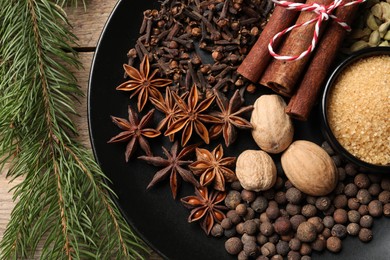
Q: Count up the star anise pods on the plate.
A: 8